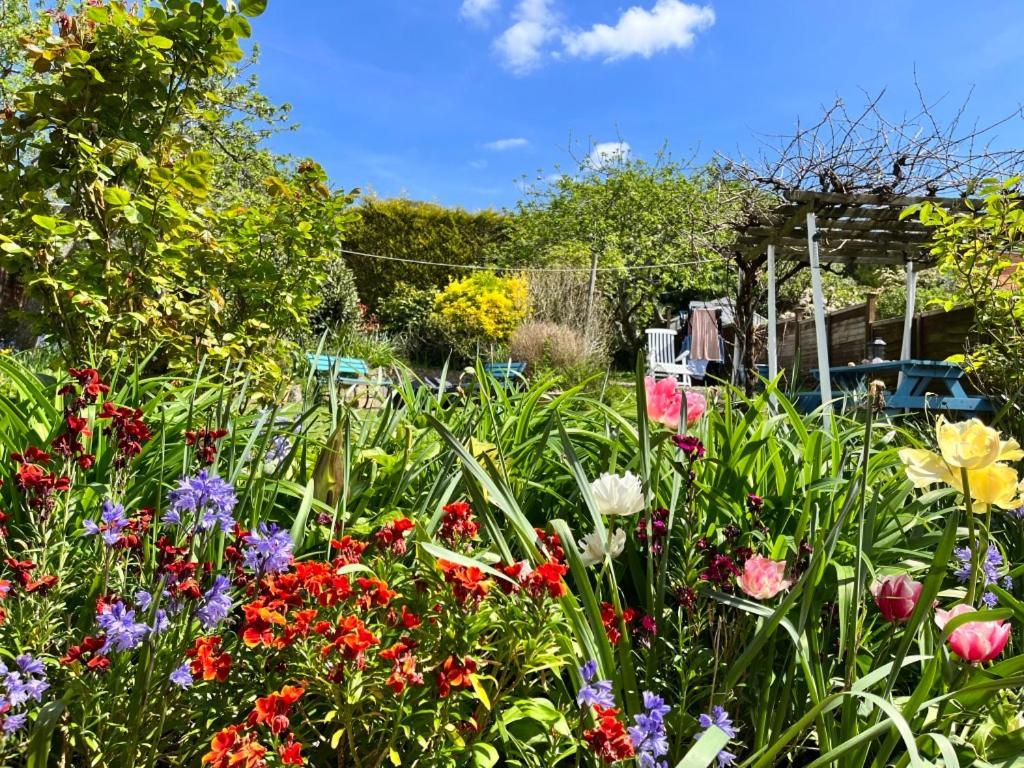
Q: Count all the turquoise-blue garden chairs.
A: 2